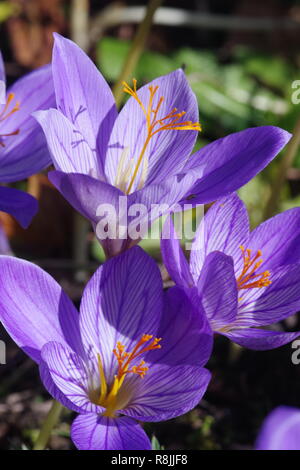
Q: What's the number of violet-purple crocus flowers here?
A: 5